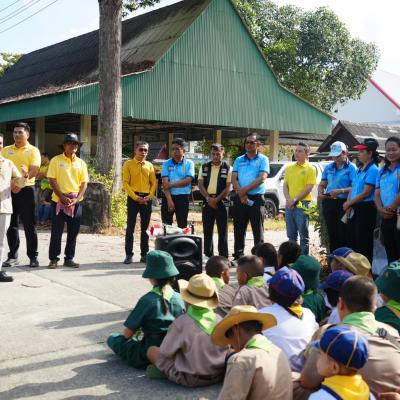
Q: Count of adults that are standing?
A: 11